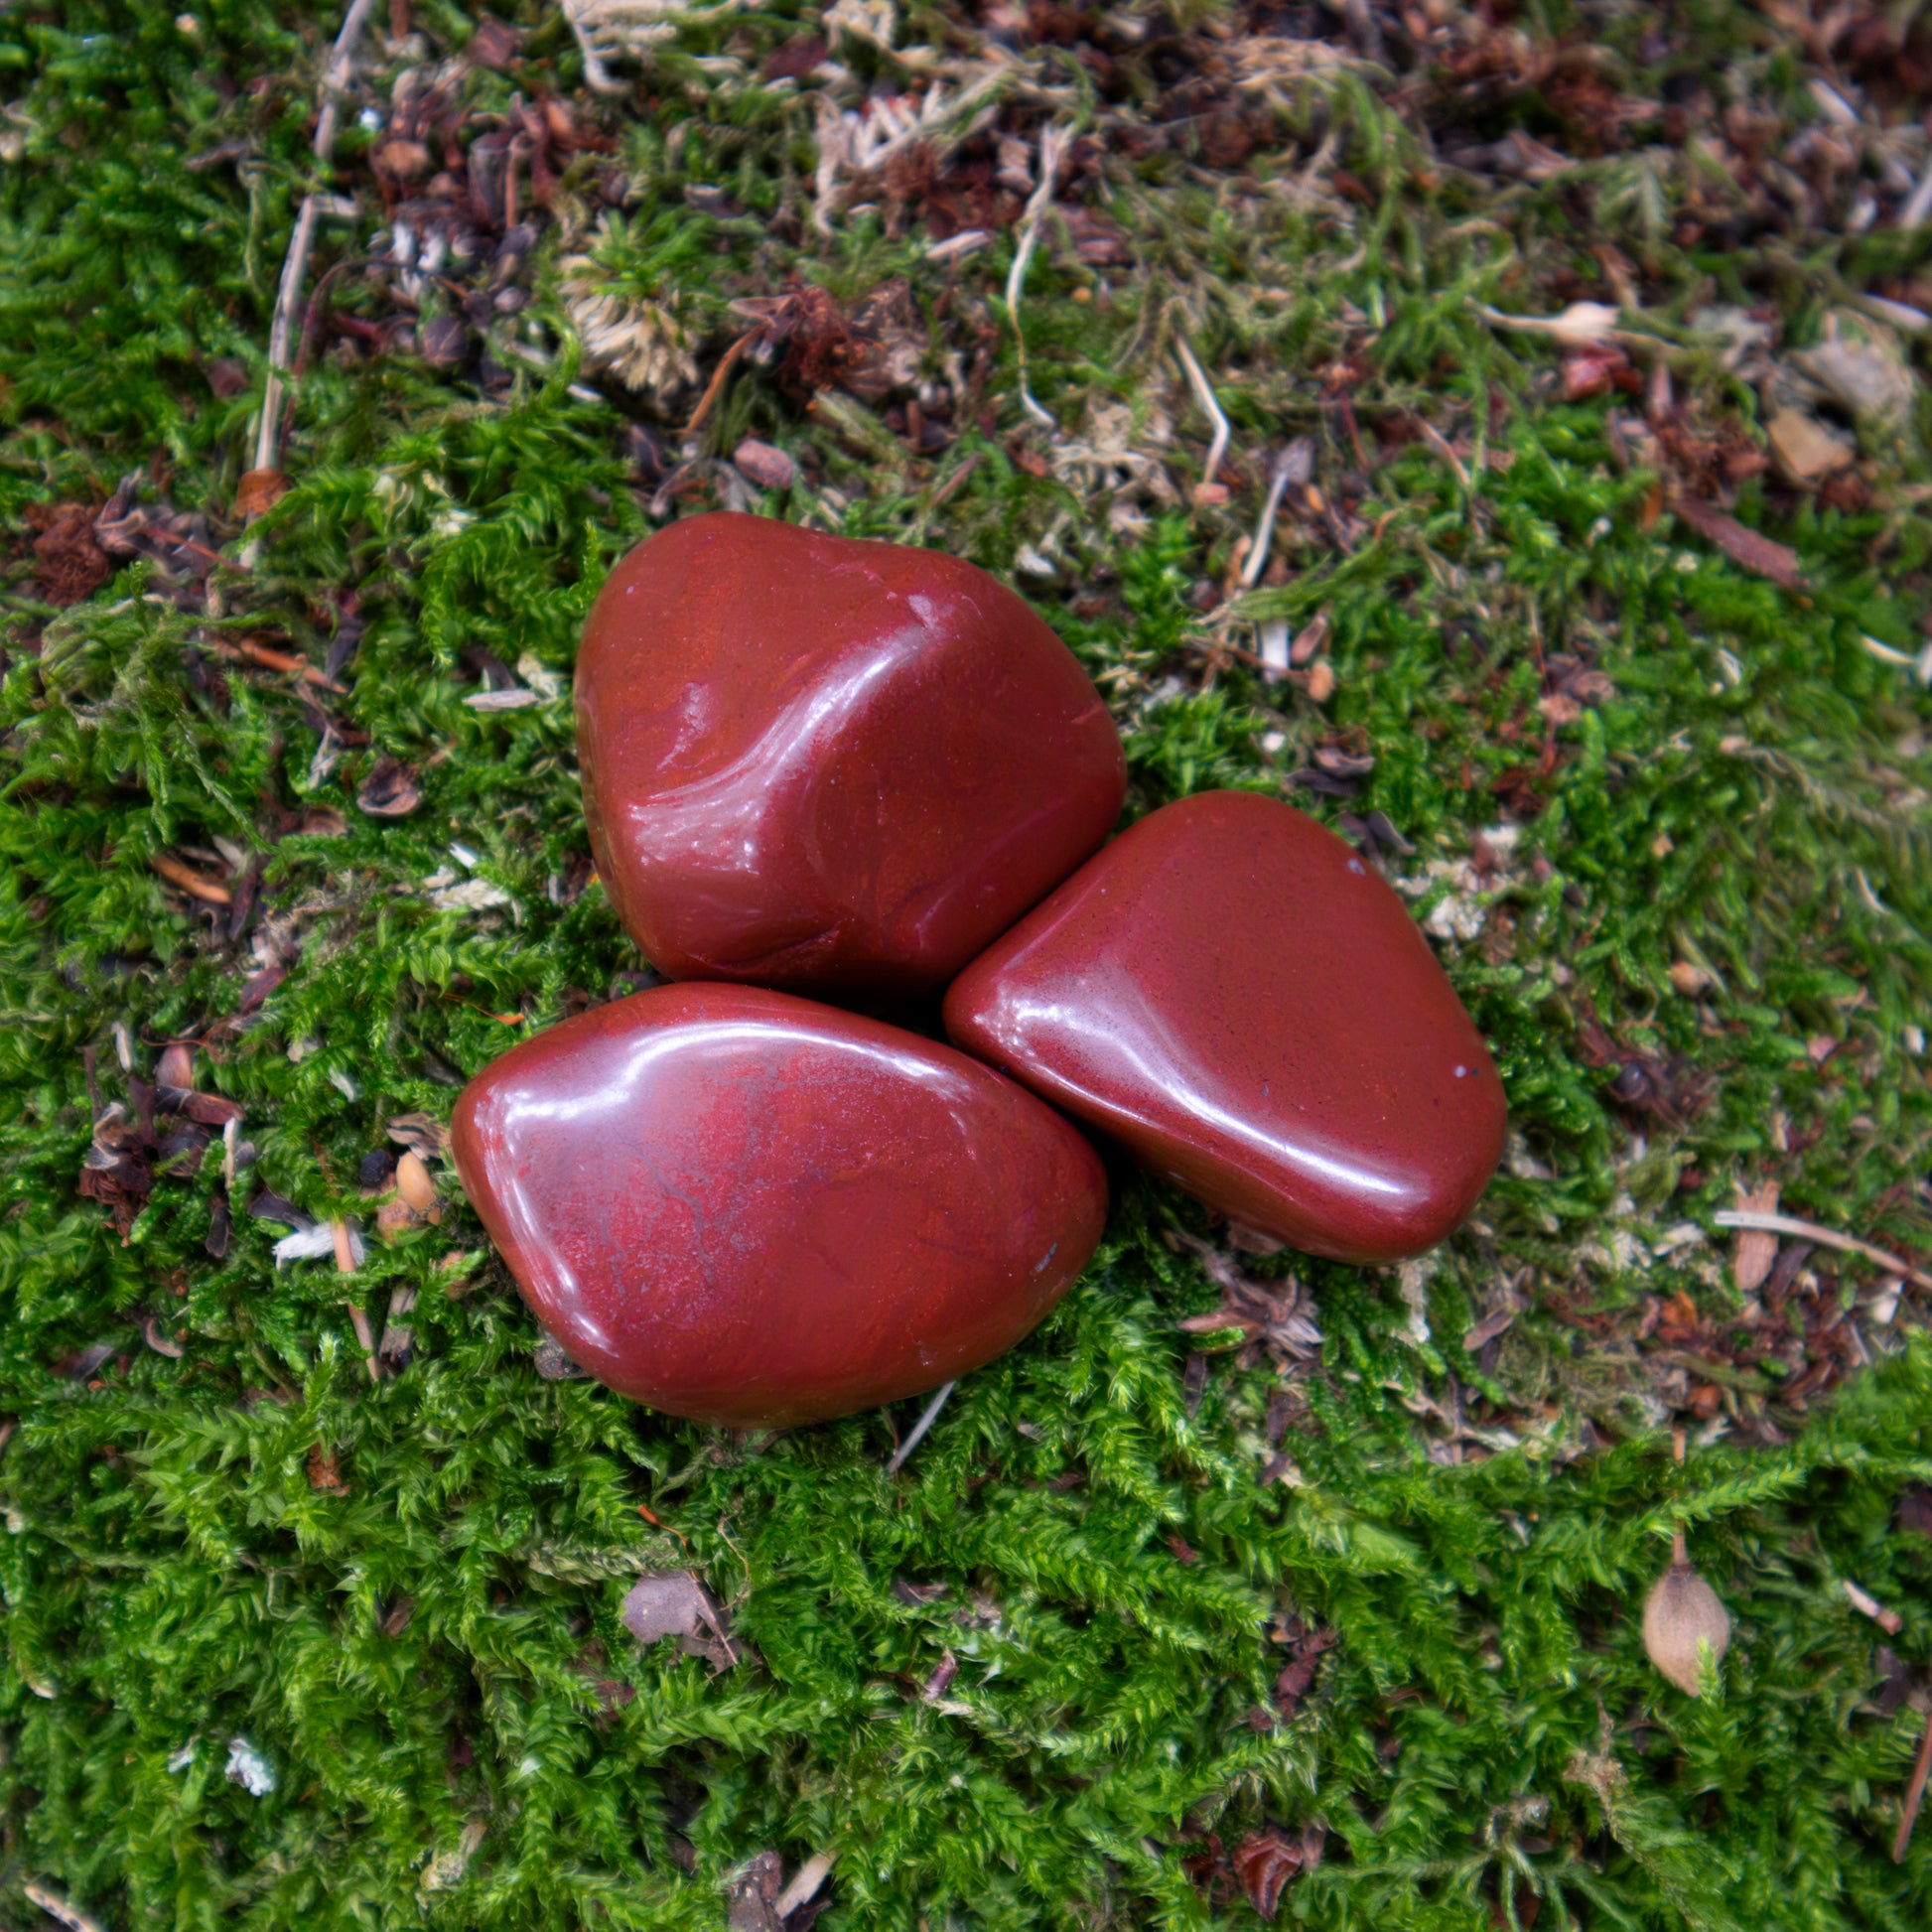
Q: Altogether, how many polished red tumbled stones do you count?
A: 3